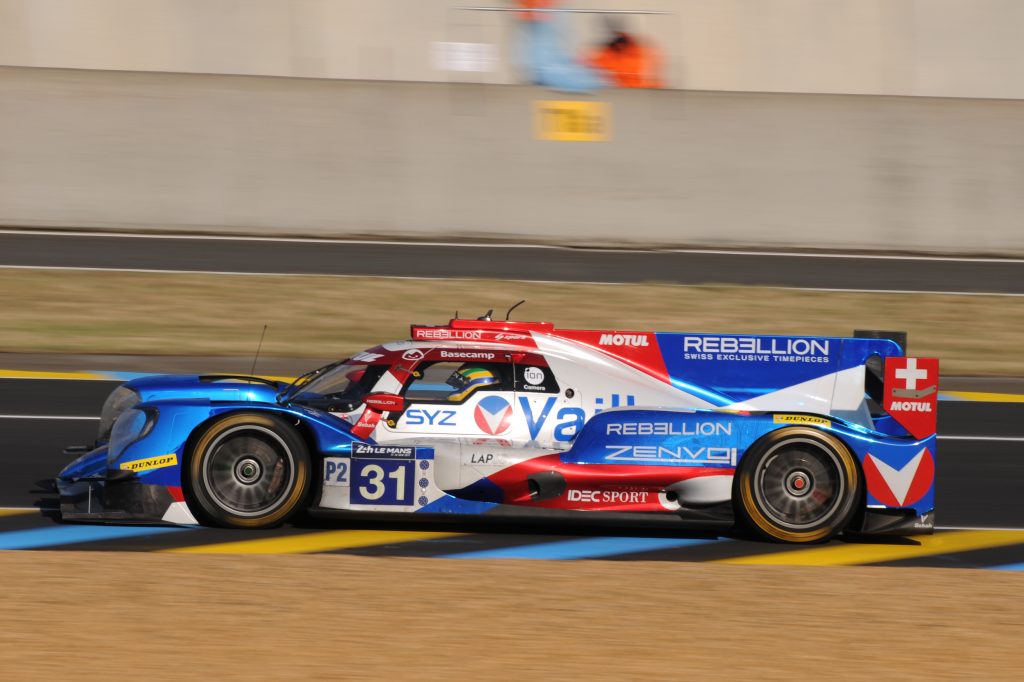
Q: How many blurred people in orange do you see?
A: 2